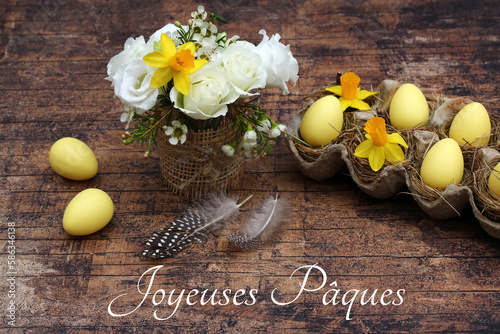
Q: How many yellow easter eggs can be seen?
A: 7